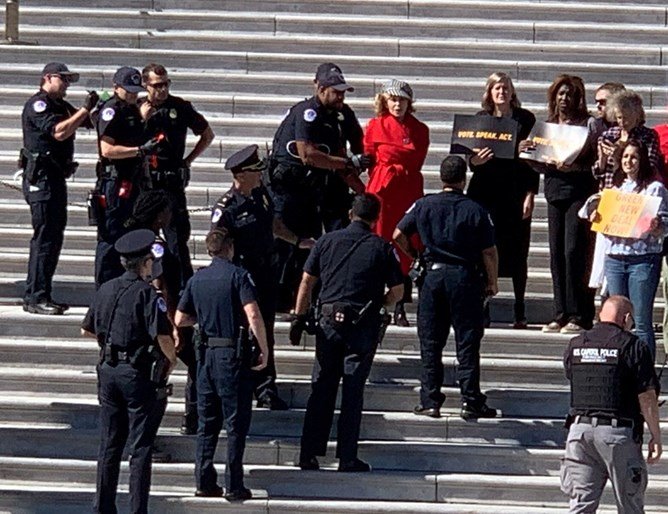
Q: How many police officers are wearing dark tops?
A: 12